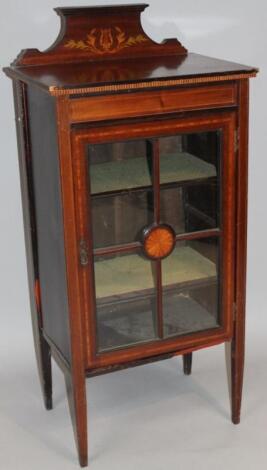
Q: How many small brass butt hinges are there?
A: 2